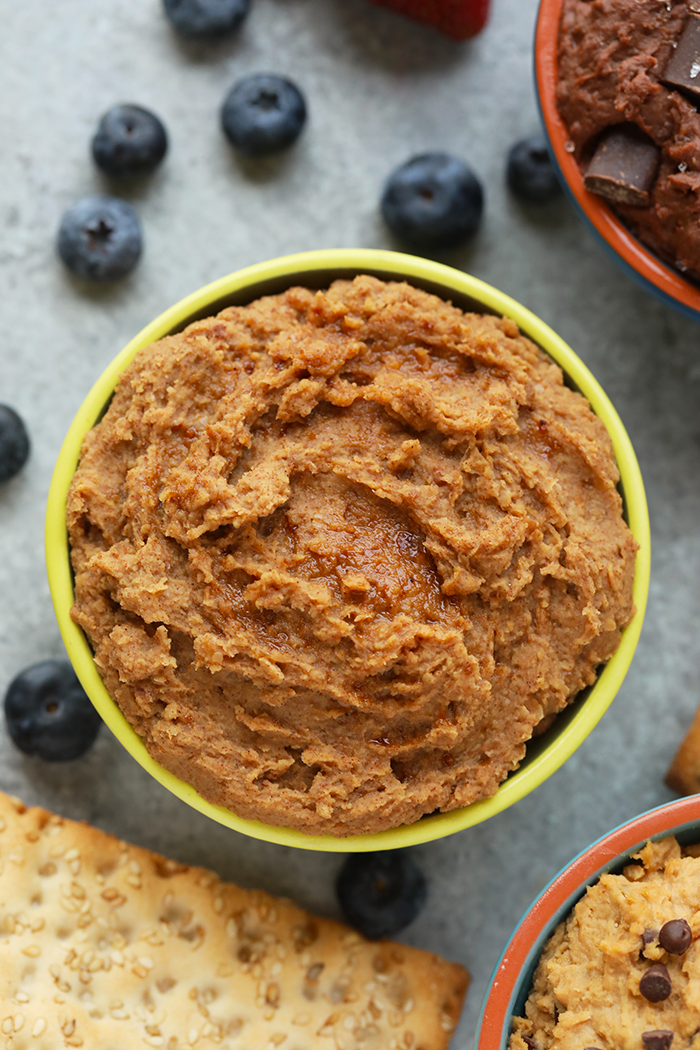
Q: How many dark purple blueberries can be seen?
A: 9